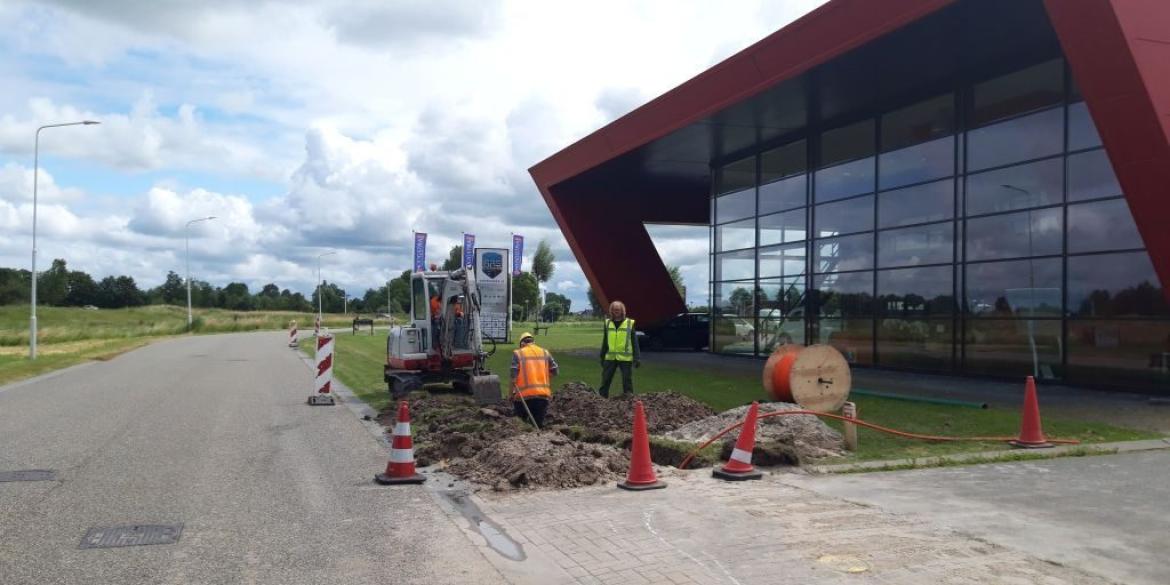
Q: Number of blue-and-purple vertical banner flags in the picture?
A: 3